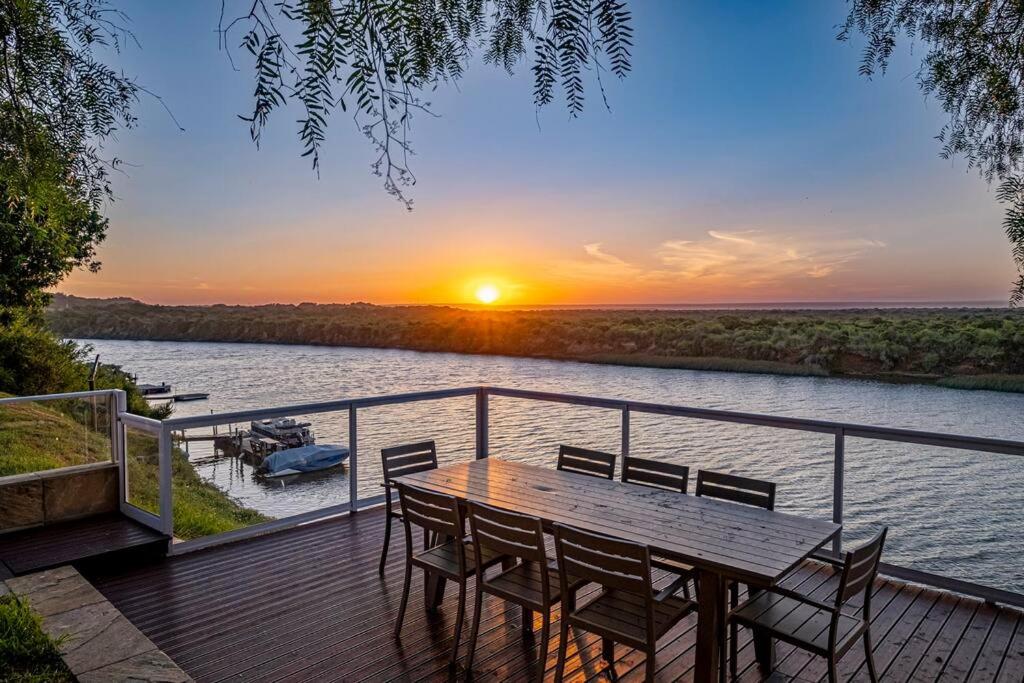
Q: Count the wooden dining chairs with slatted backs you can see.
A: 8